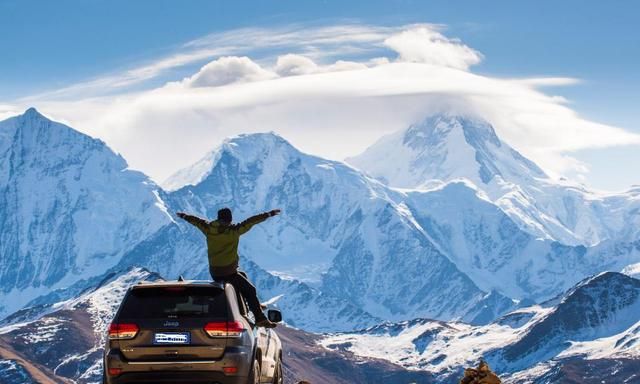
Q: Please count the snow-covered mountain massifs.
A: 3